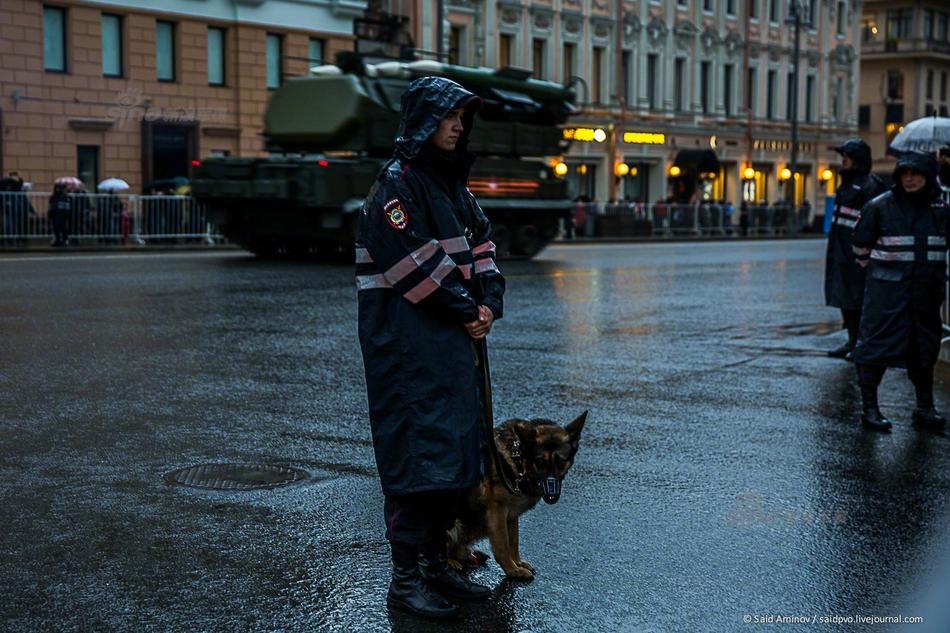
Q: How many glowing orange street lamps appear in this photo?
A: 6